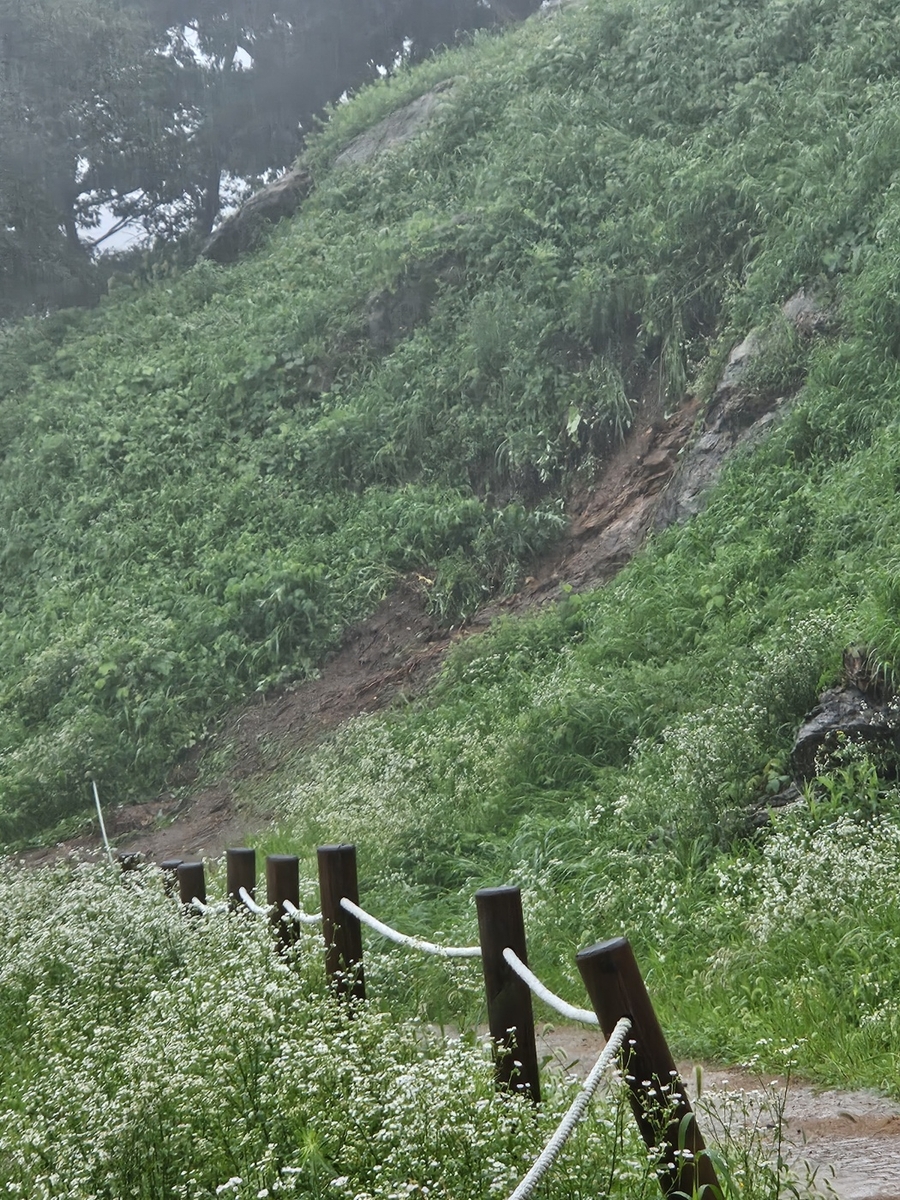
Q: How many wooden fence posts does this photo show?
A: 8